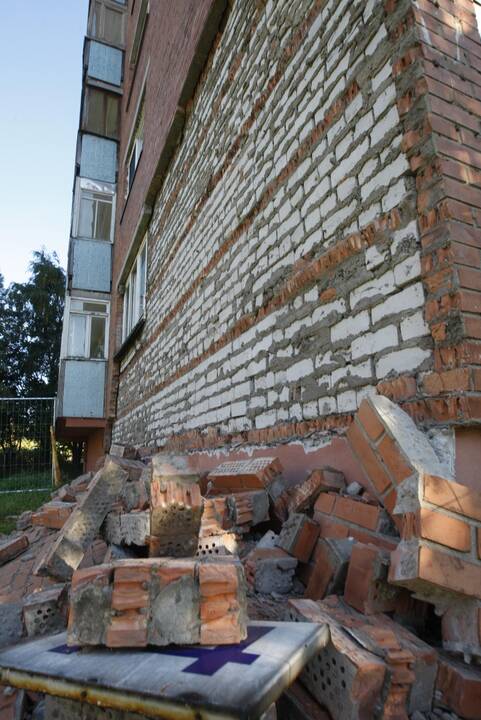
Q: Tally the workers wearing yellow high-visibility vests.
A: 0